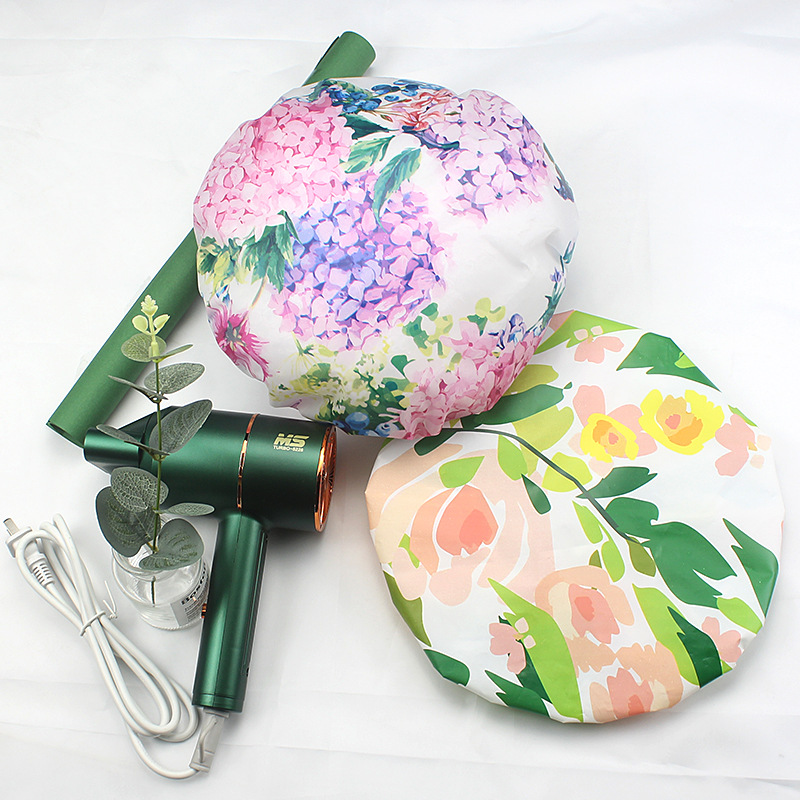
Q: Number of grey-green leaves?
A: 10